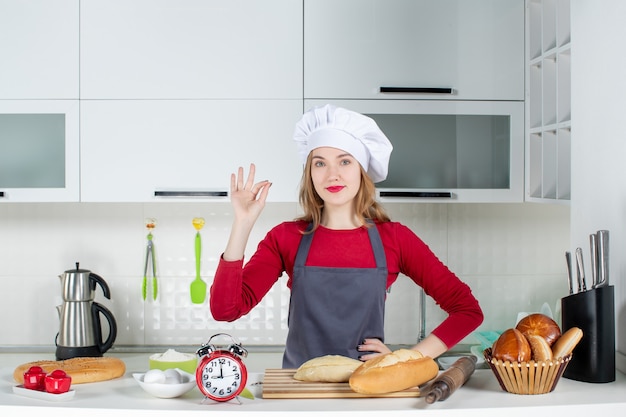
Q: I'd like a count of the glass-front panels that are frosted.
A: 2